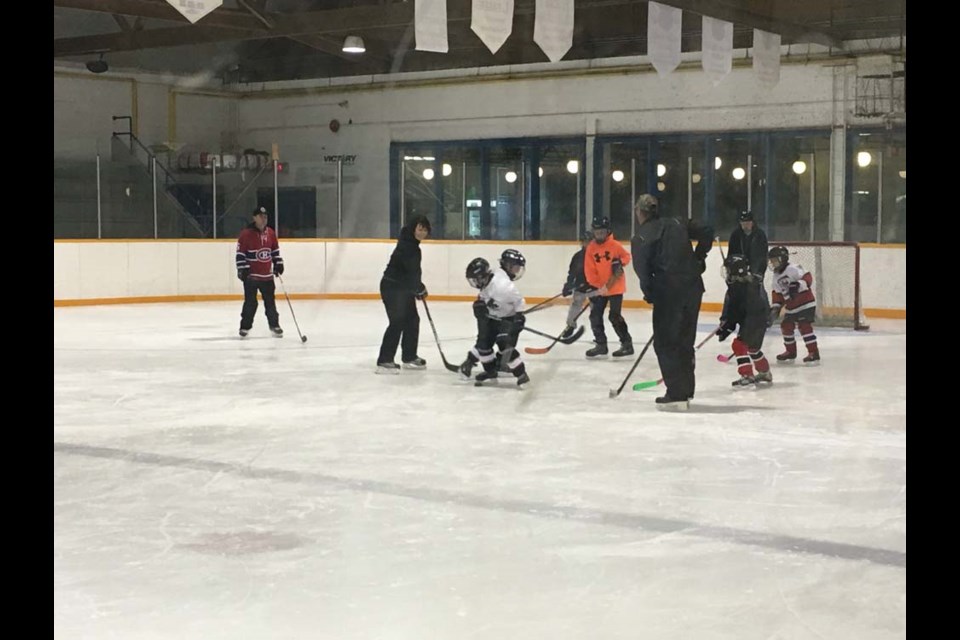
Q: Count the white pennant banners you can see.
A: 7